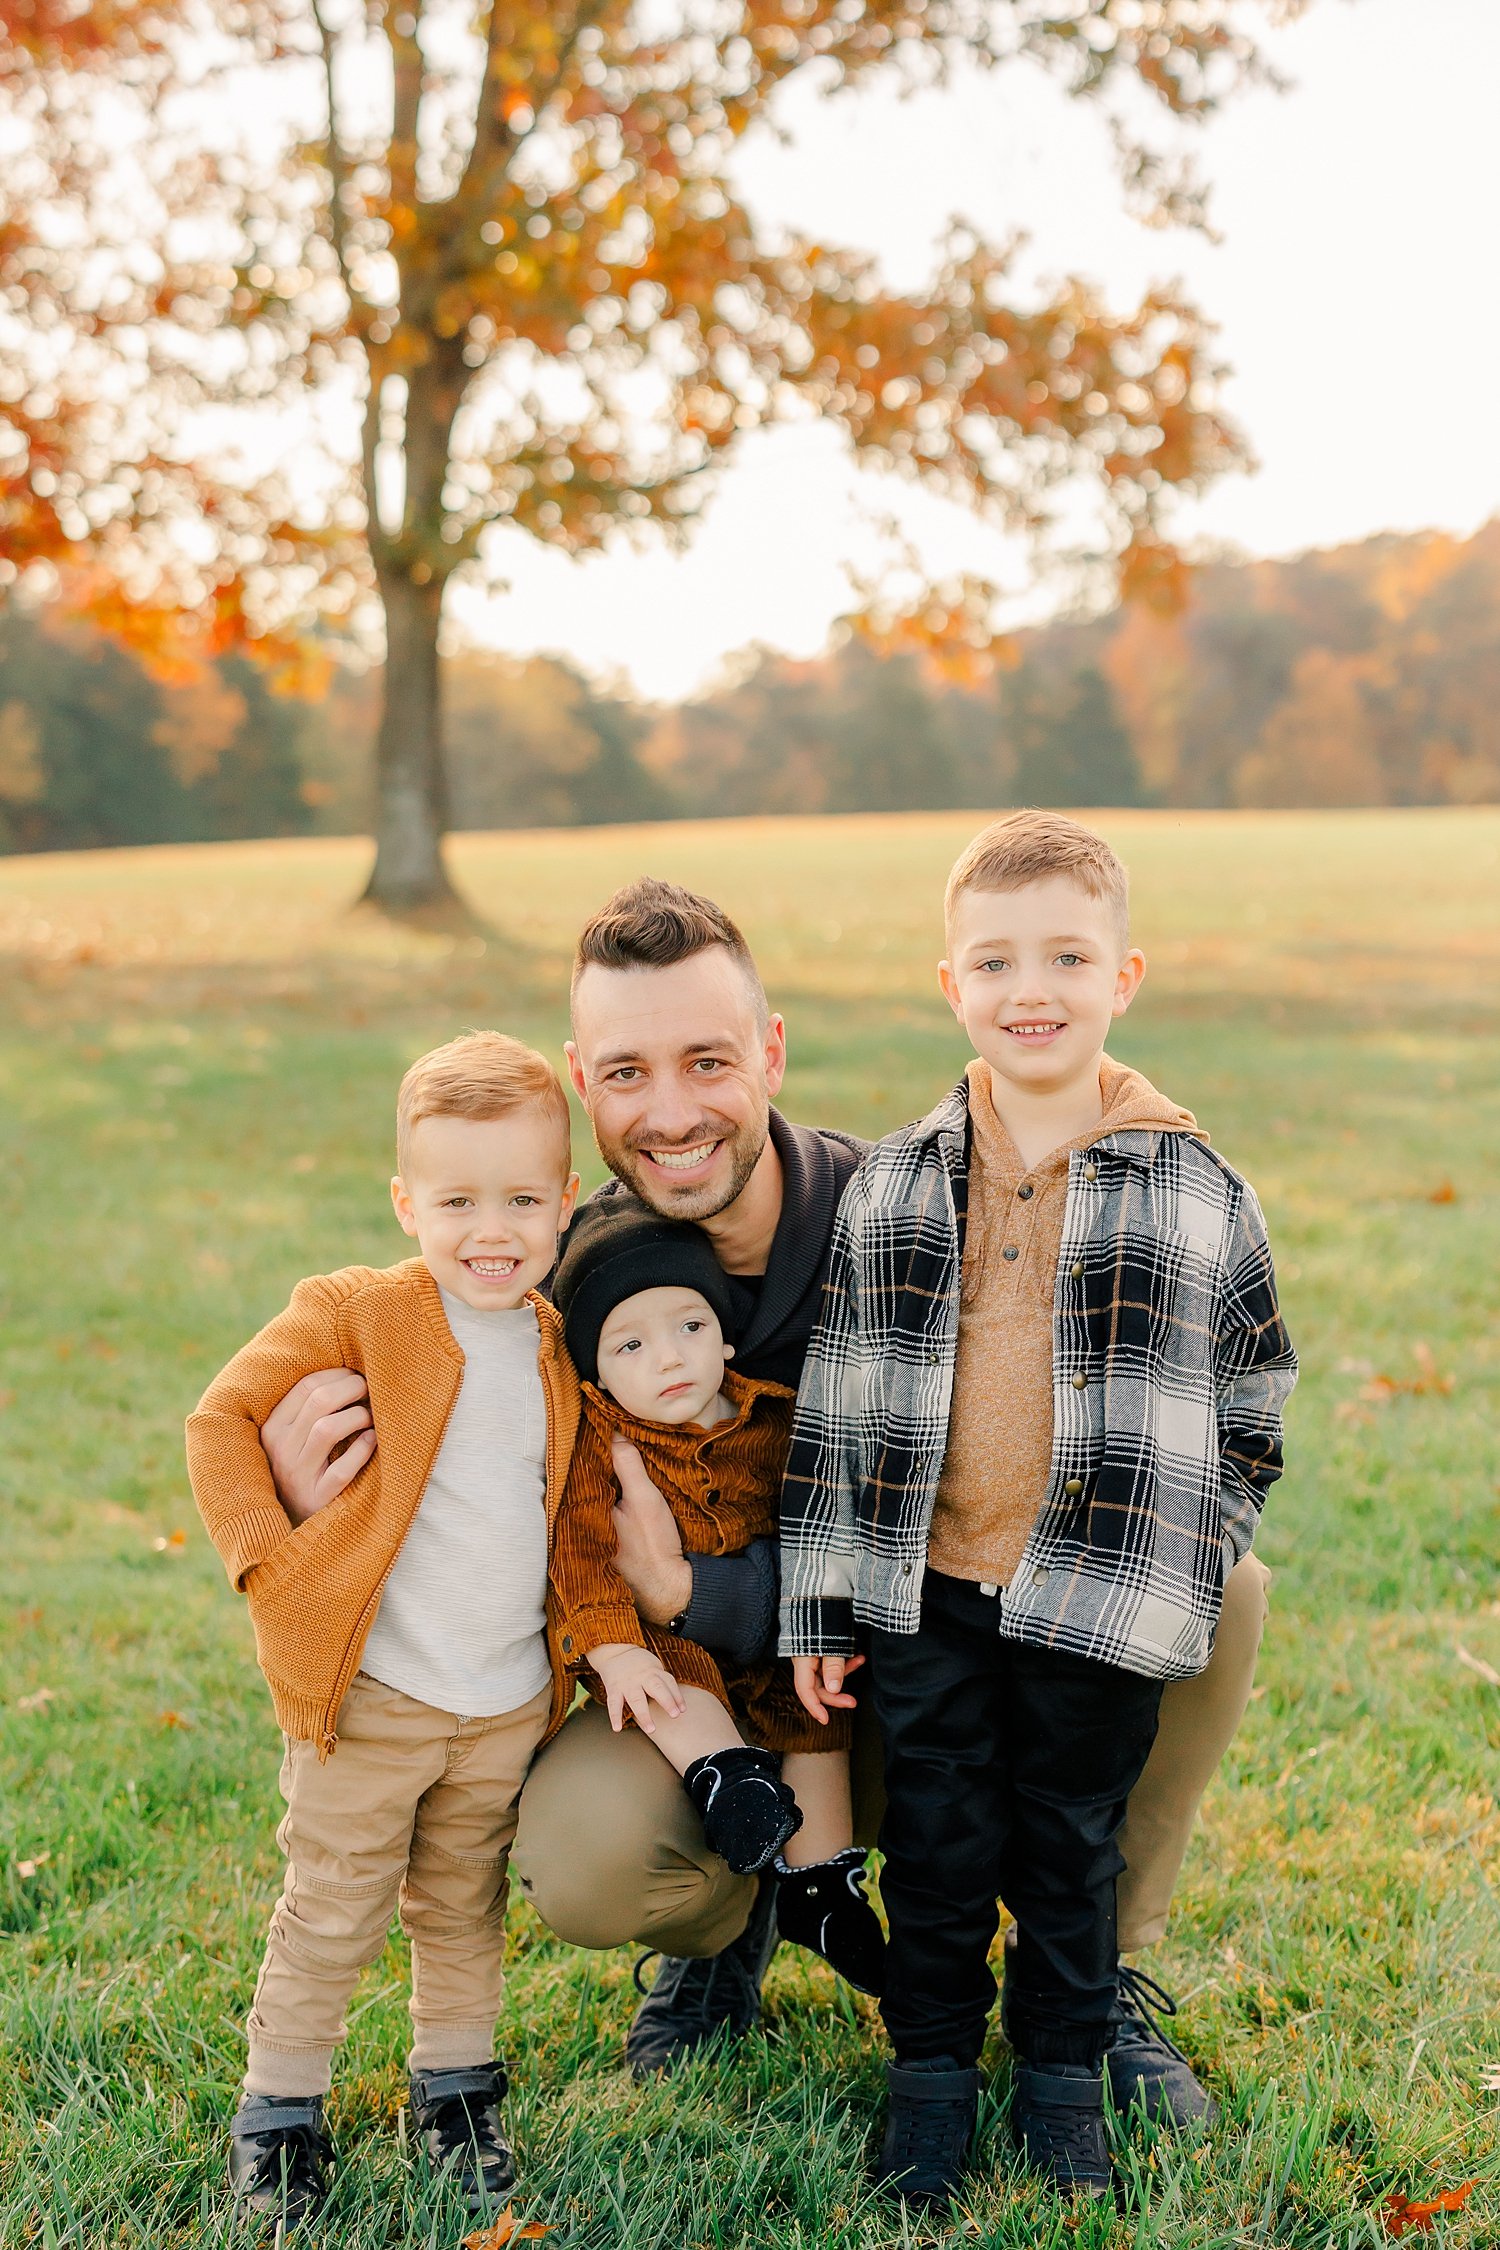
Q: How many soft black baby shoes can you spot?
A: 2